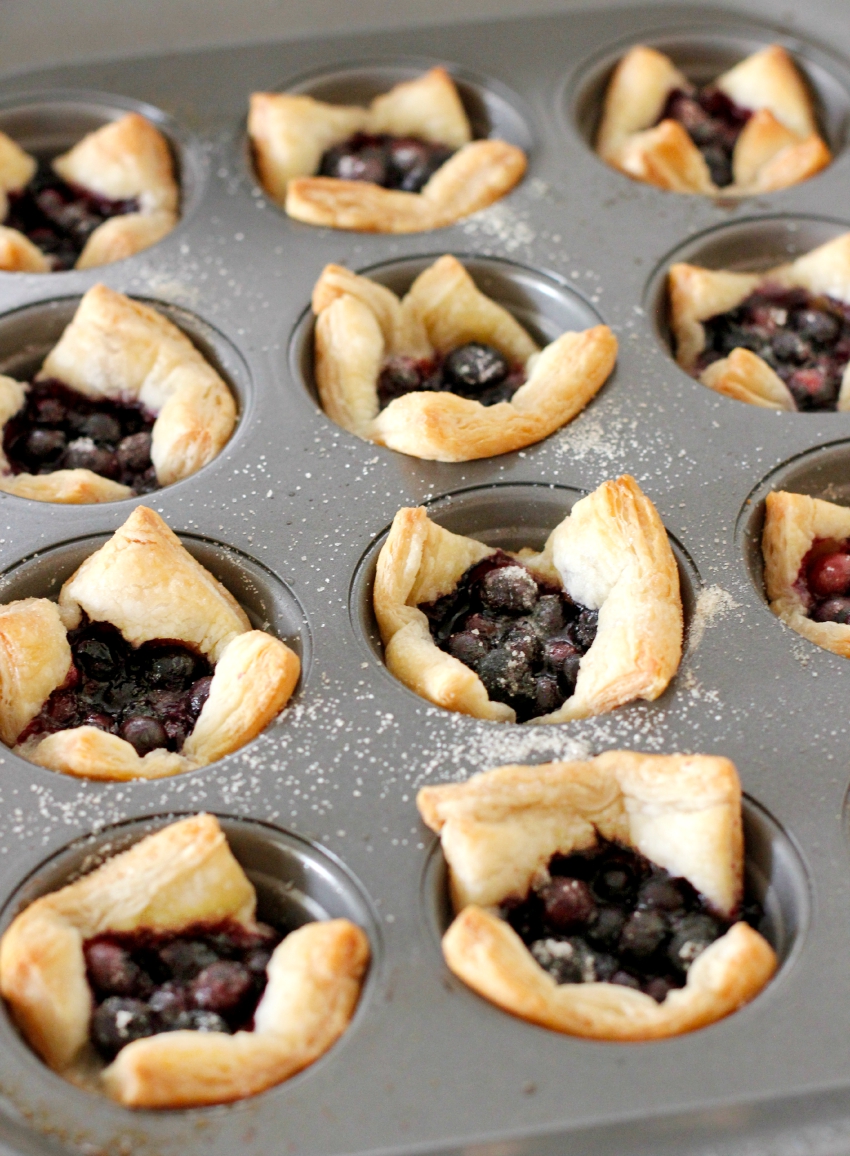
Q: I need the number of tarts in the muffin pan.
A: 11